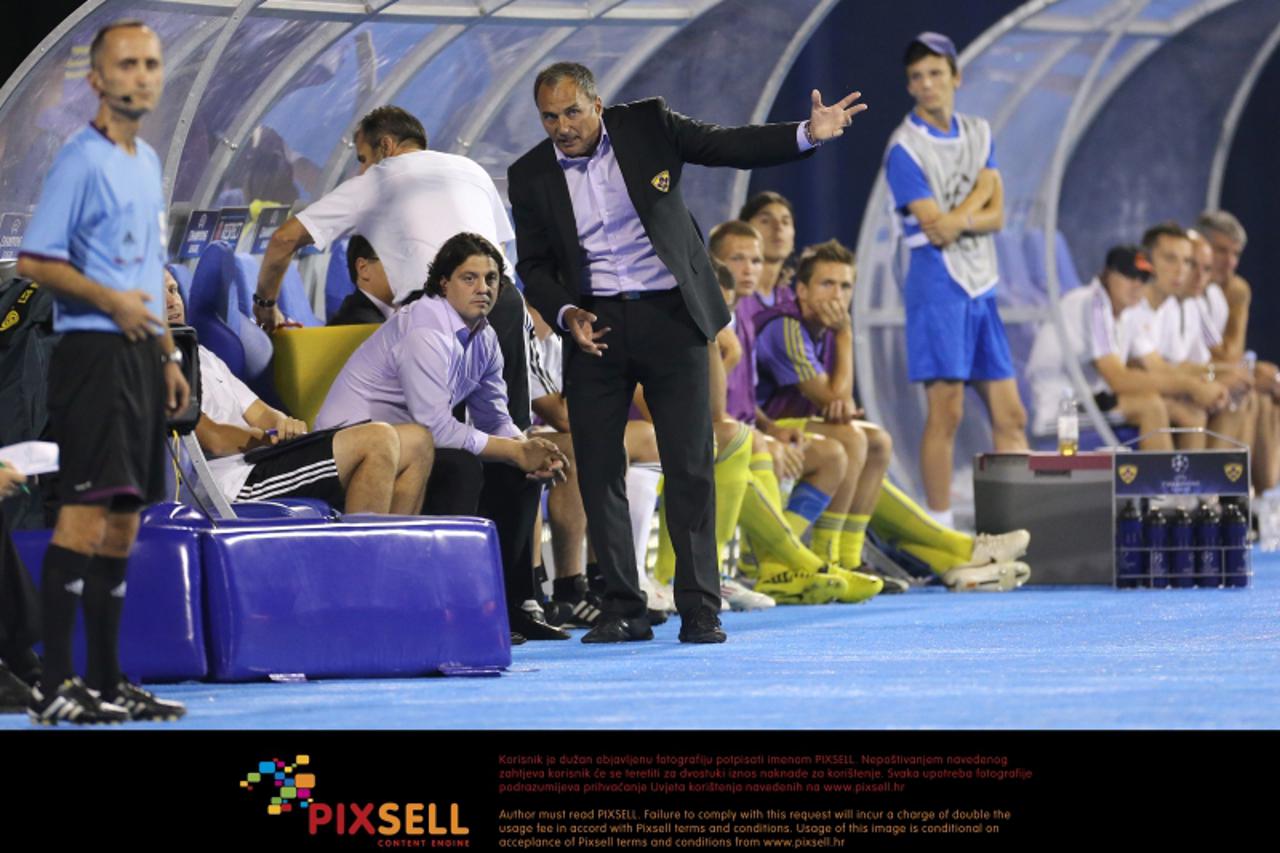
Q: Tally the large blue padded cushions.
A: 2